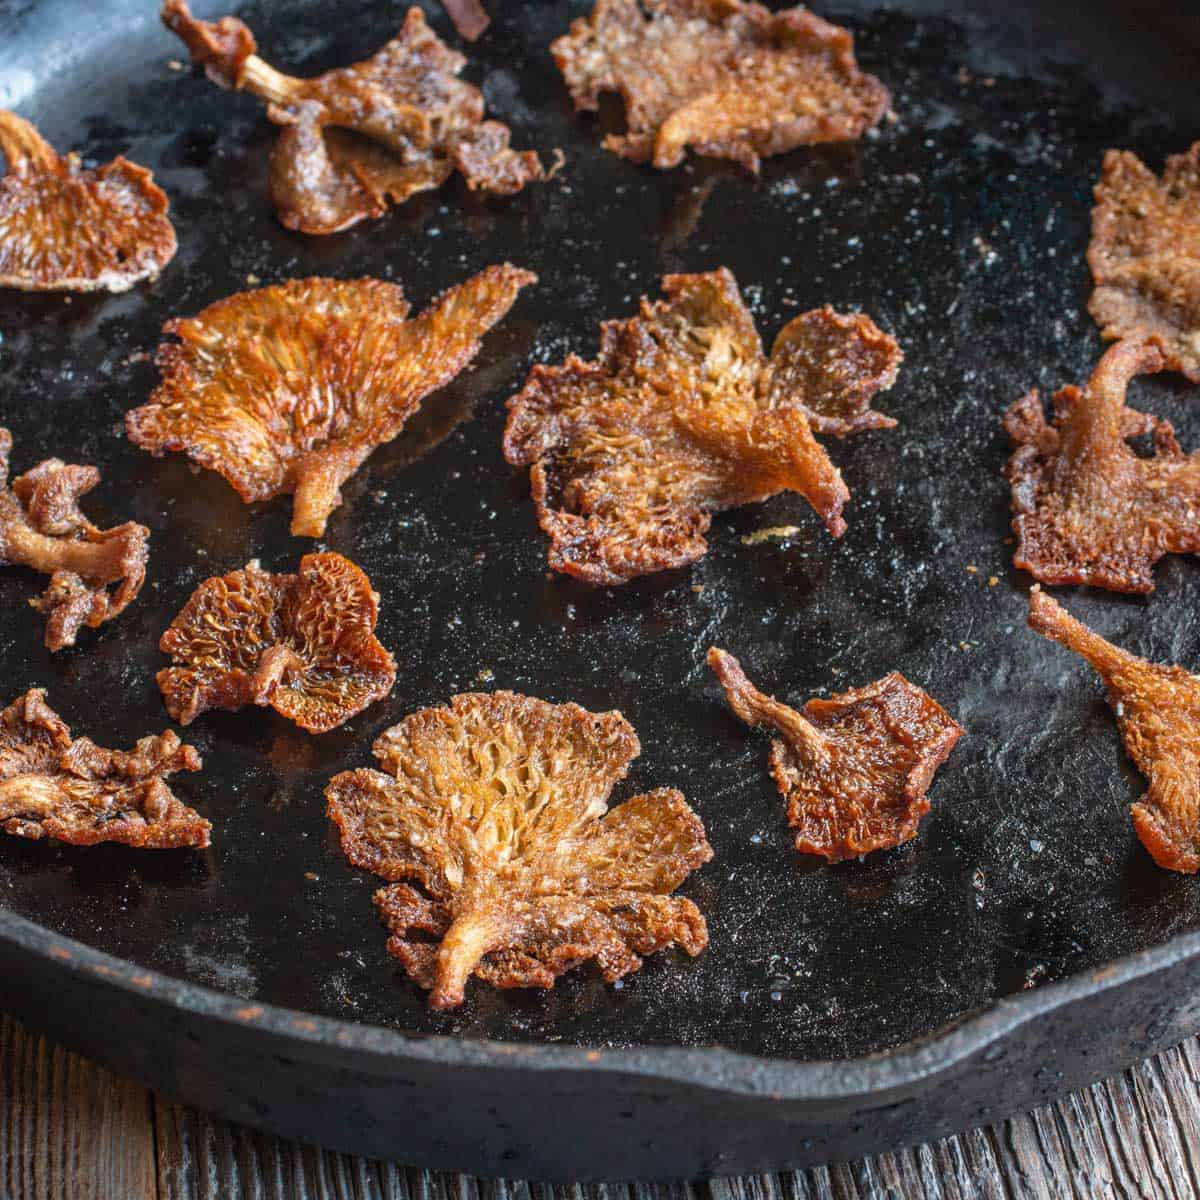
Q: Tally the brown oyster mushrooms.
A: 13